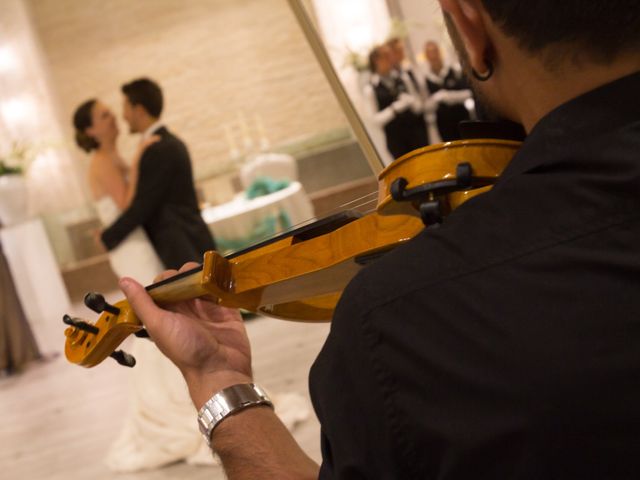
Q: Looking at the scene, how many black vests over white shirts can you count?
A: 3